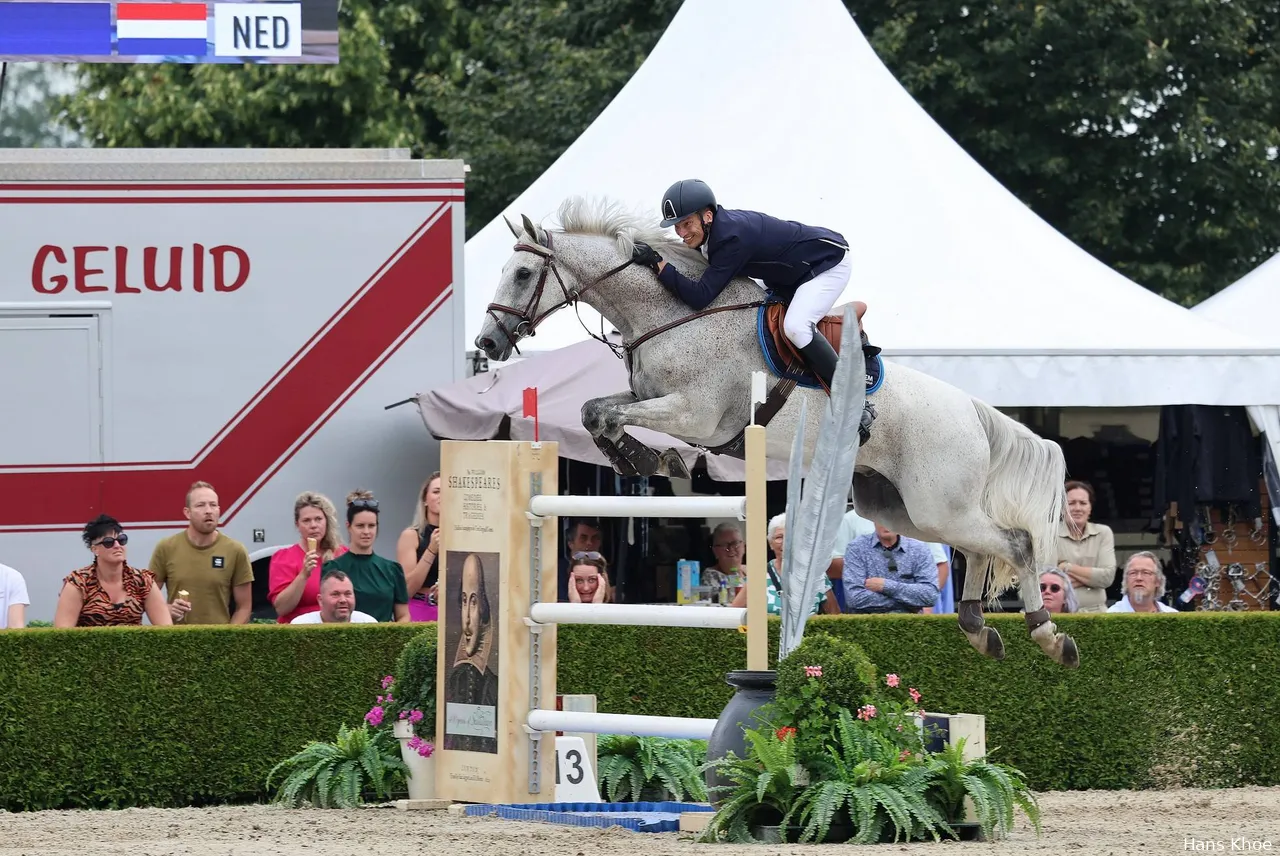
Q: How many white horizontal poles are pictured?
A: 3